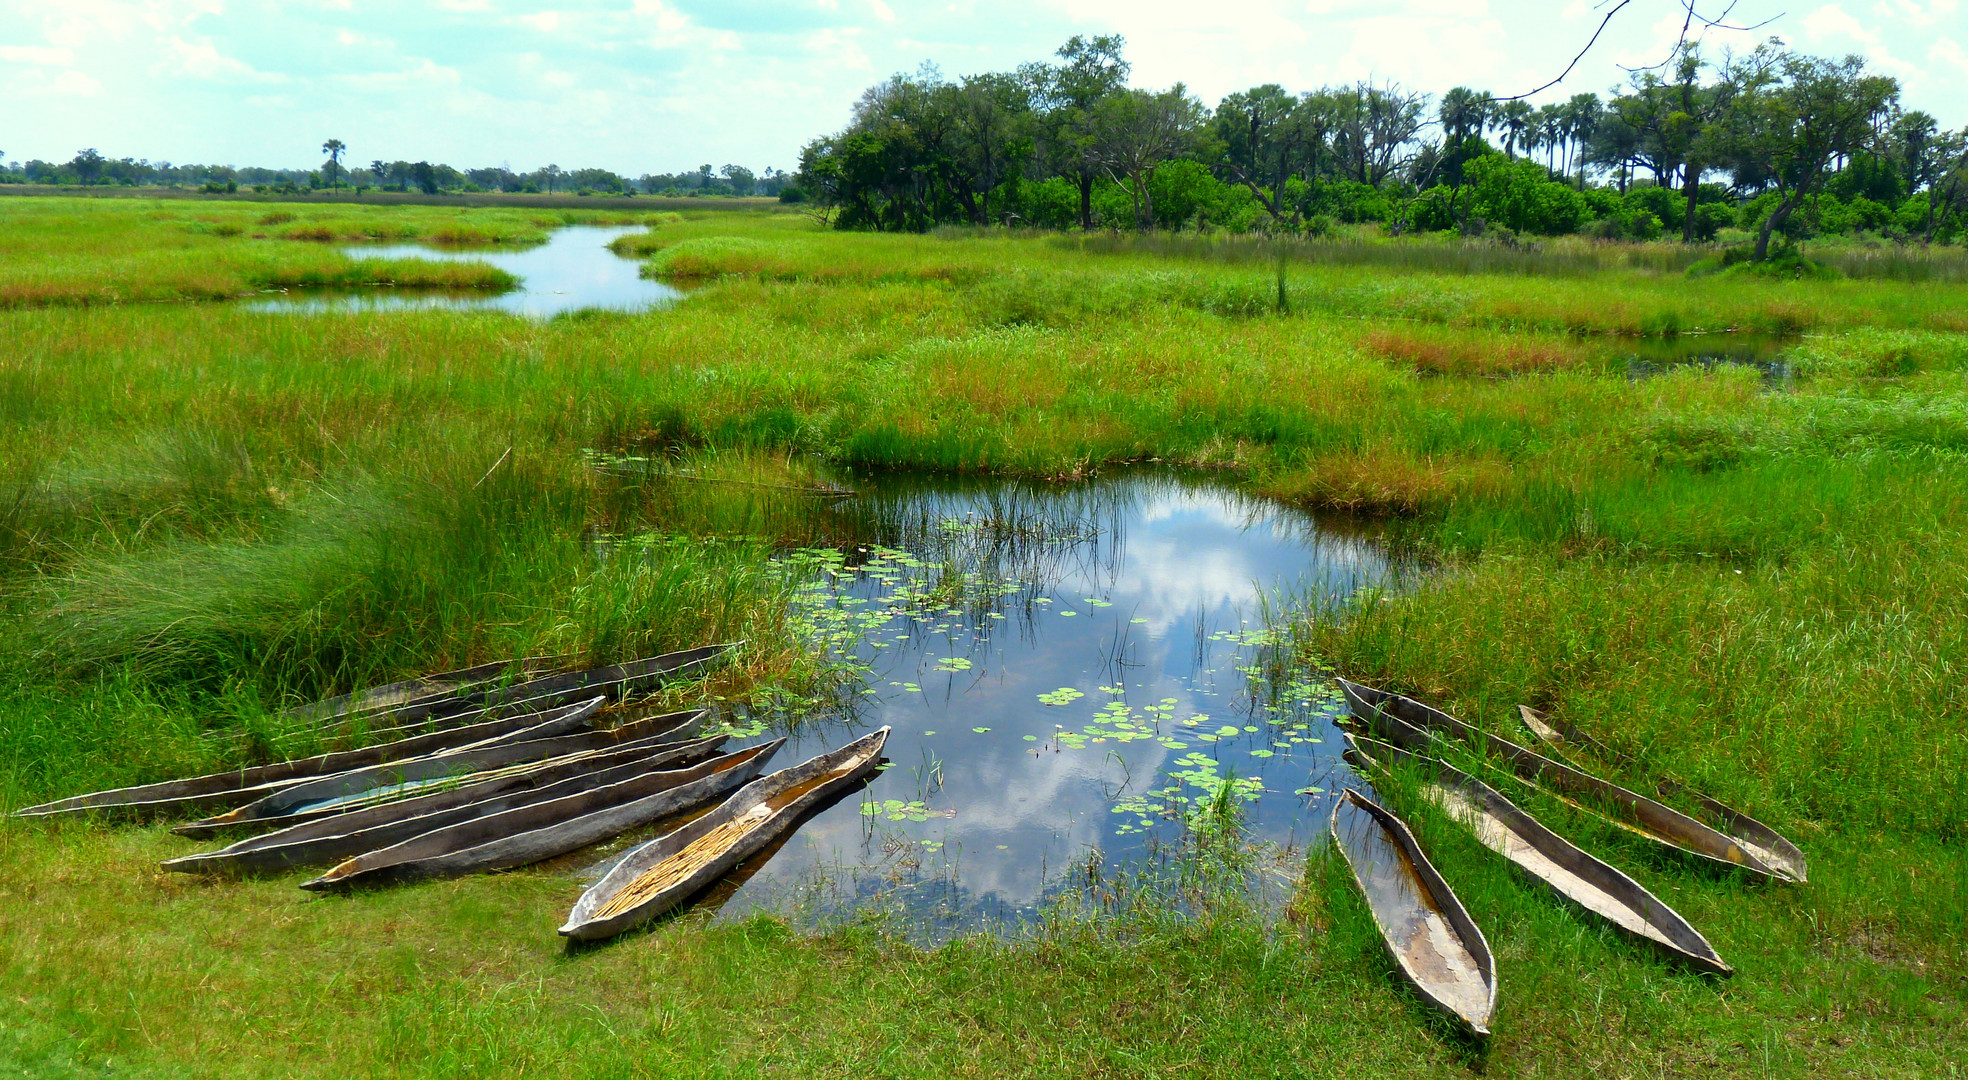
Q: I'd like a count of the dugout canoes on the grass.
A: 11